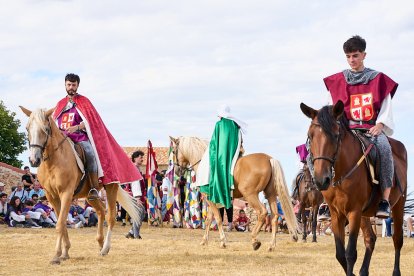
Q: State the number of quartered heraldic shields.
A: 2